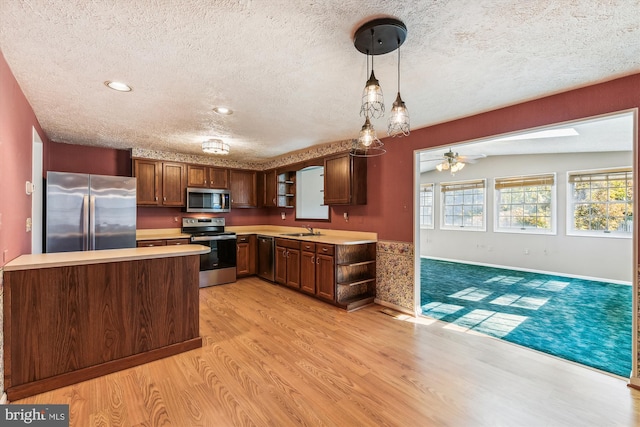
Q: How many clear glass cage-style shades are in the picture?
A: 3